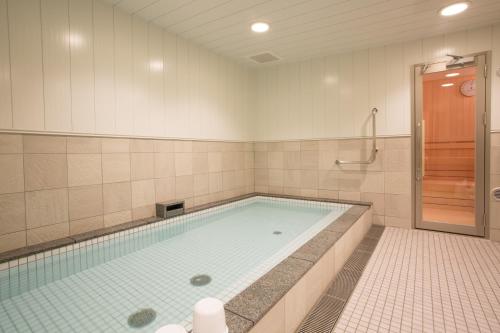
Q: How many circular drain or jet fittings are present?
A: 3